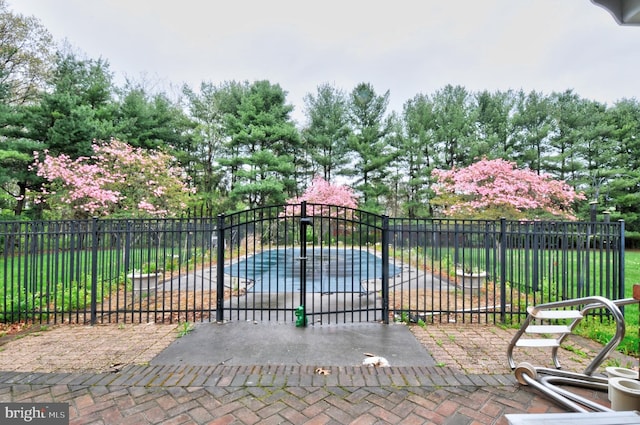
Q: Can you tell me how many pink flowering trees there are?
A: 3